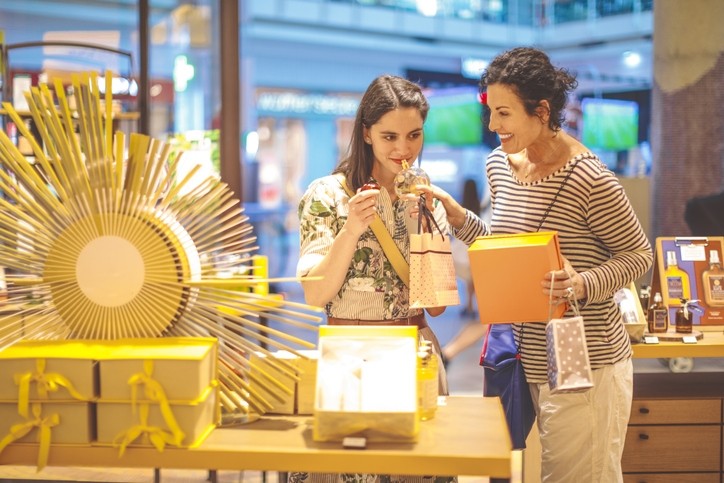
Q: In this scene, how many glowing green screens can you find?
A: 2